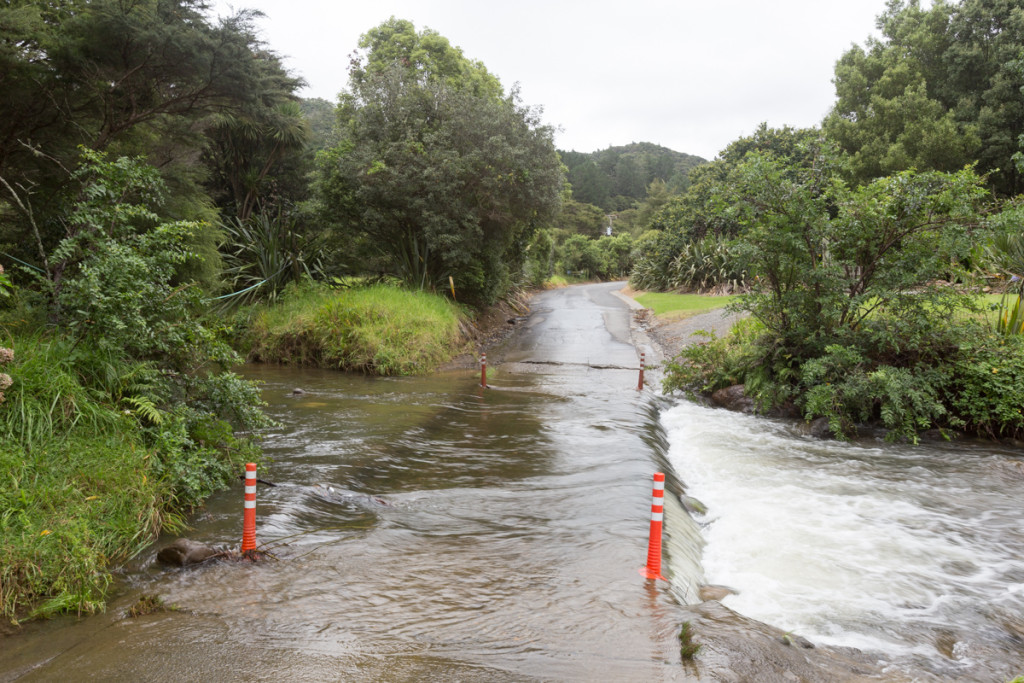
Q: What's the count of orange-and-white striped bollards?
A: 4